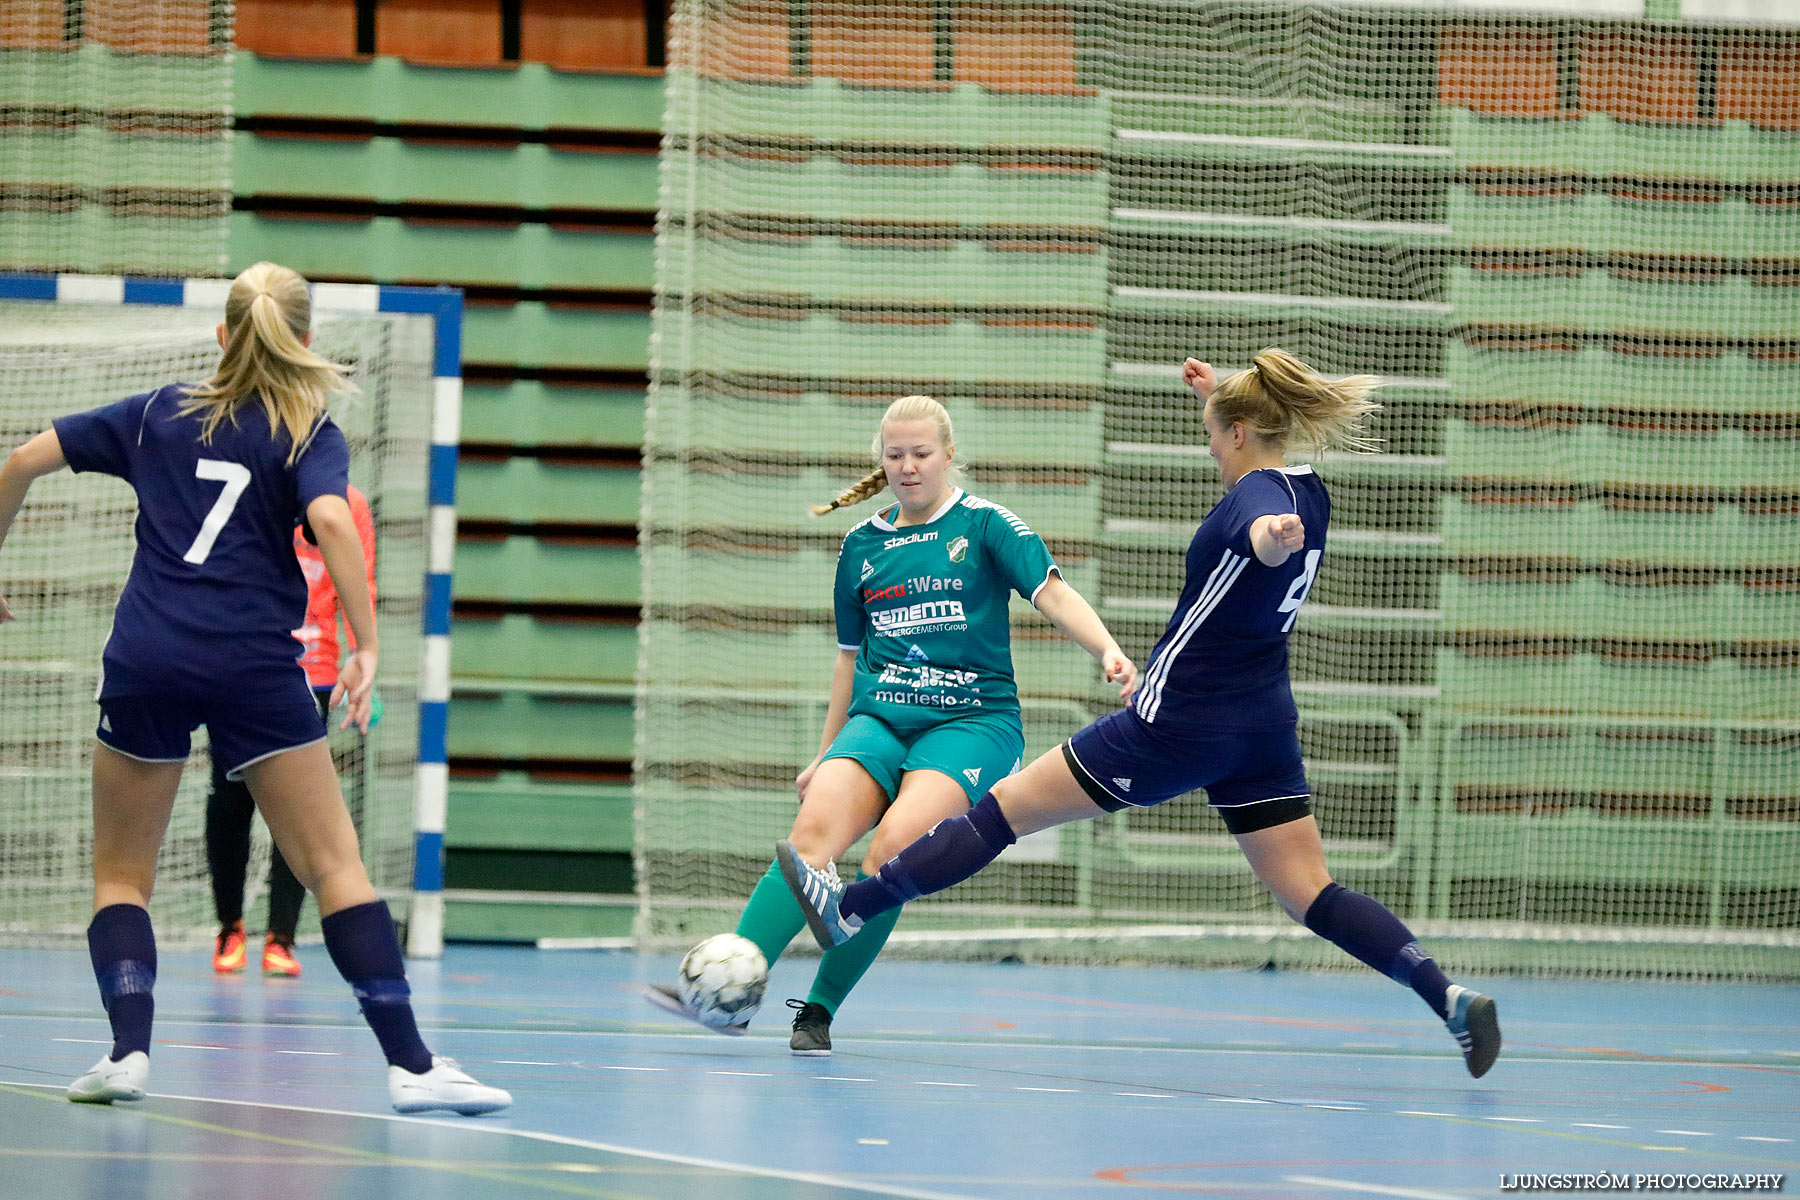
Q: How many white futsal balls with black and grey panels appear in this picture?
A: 1